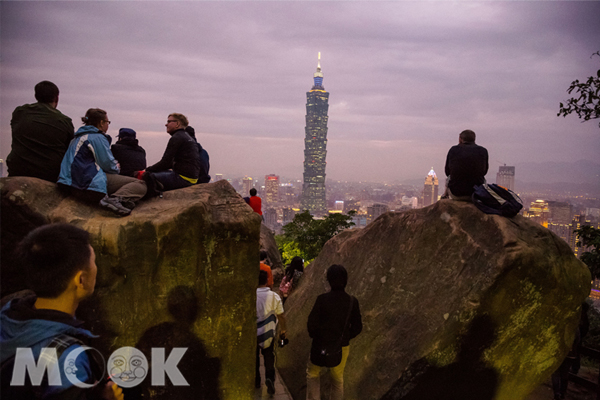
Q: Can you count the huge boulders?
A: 2